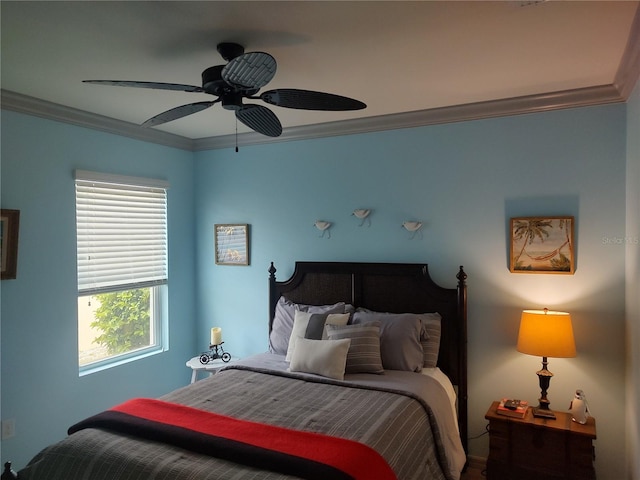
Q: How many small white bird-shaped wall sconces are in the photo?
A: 3